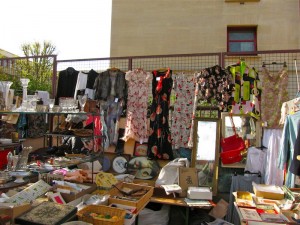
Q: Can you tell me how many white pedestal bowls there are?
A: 1